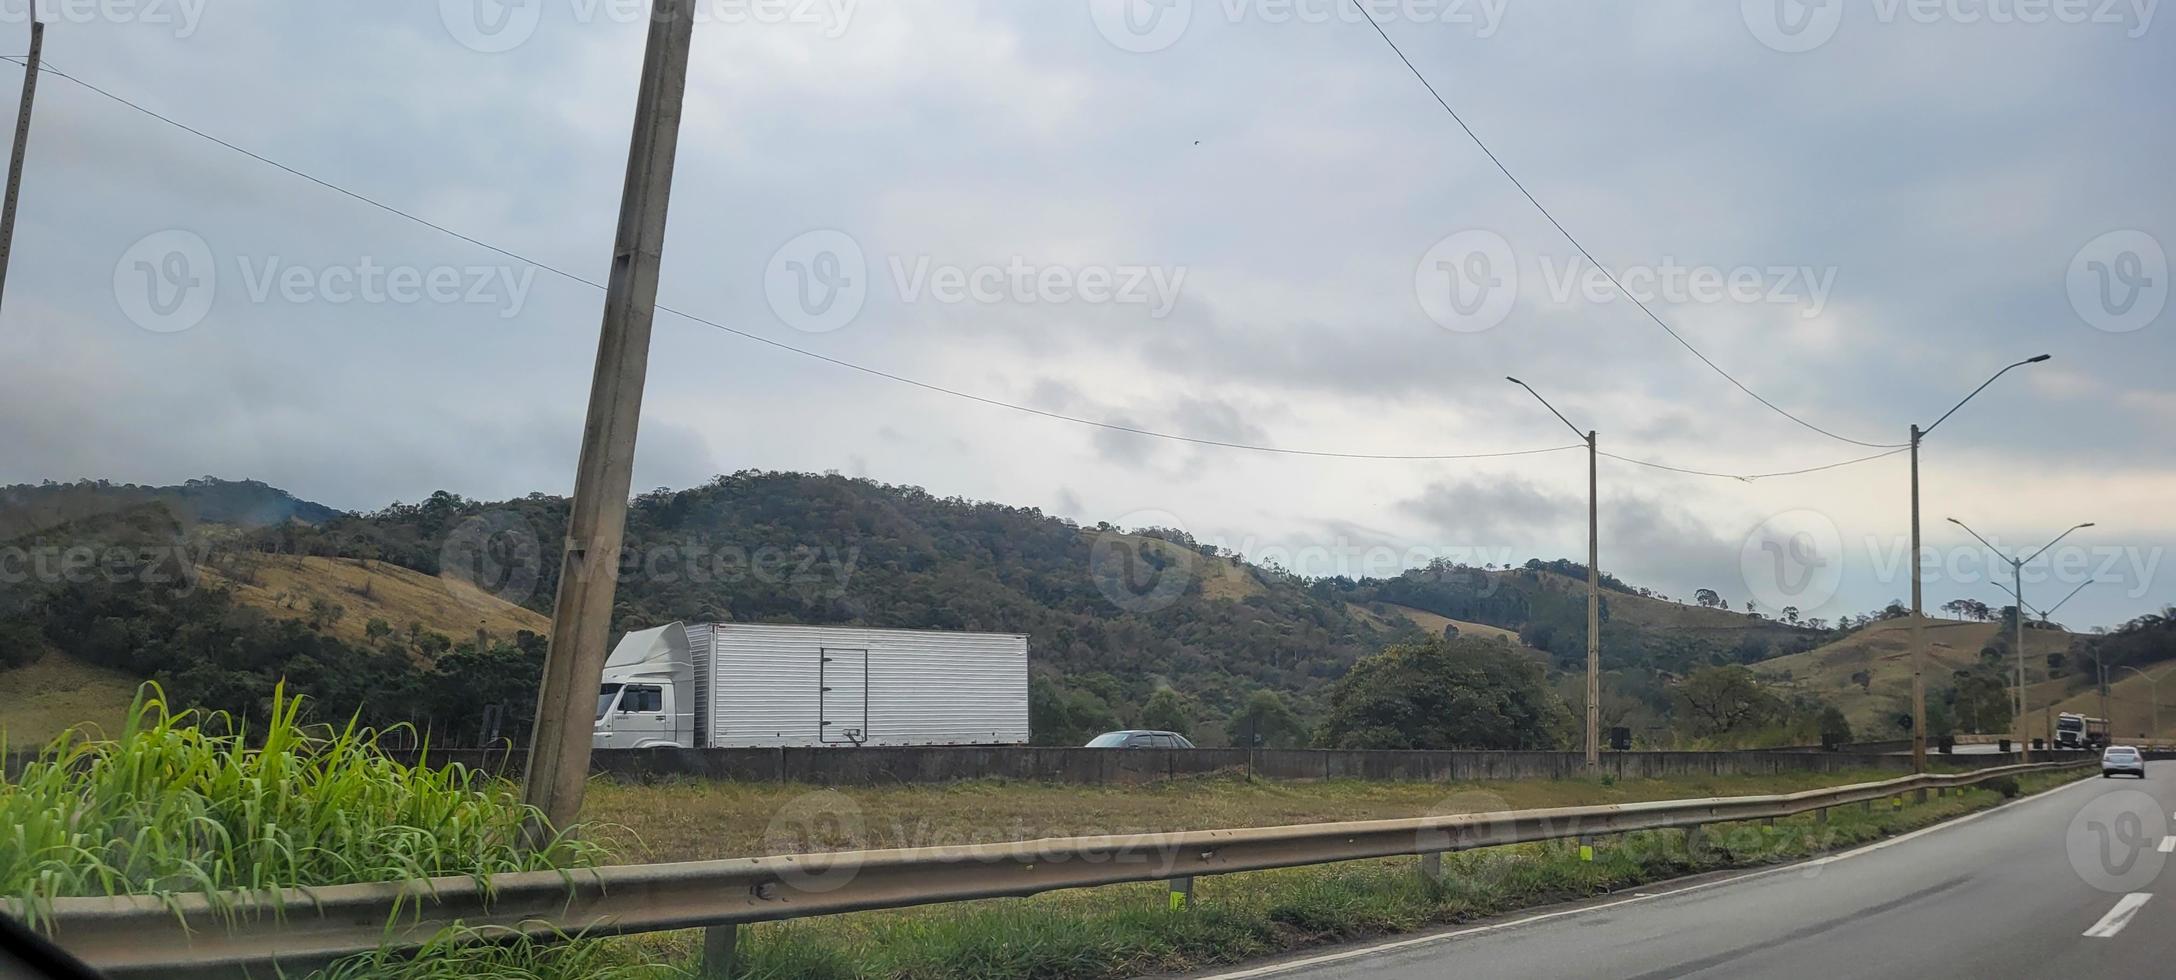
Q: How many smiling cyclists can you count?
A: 0